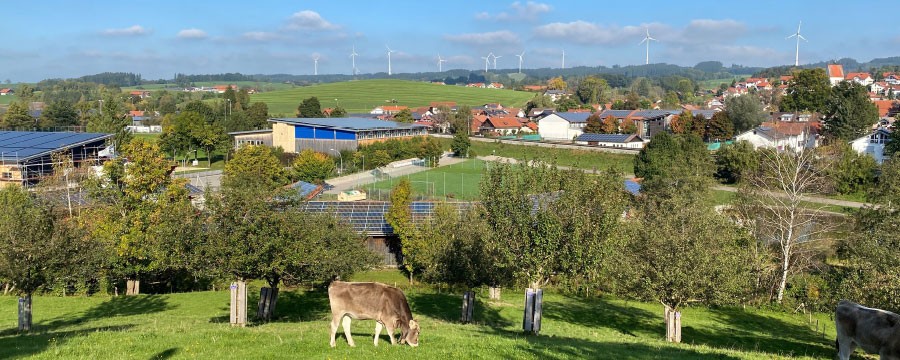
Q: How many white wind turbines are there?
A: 10